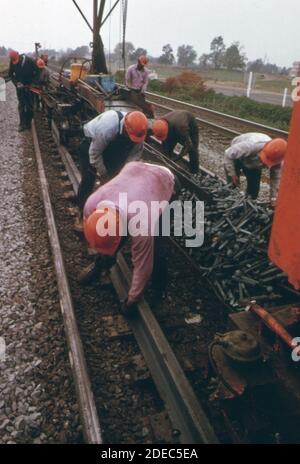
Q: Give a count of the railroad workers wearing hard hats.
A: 7